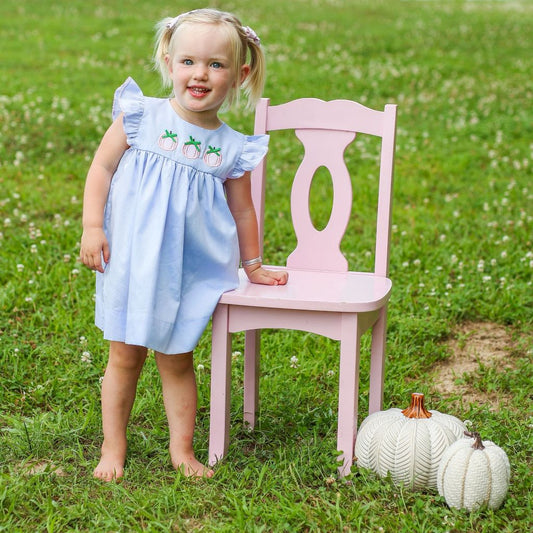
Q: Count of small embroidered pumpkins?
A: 3